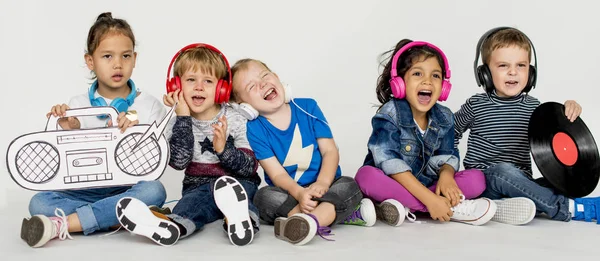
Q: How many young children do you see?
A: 5